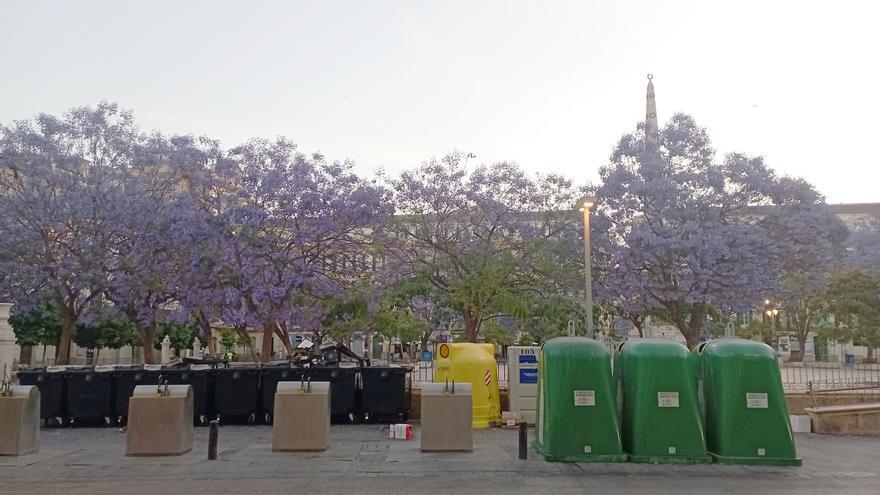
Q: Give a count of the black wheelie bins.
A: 8